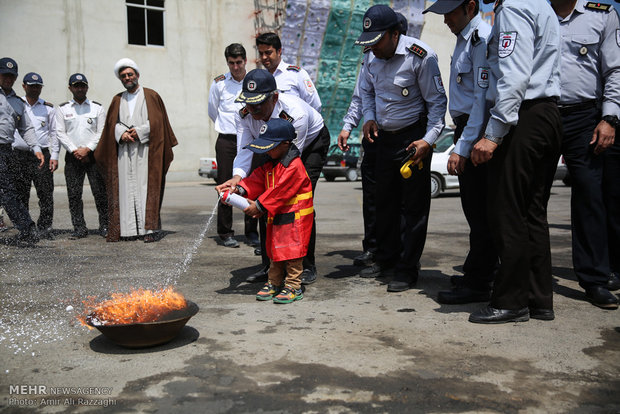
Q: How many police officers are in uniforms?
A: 11